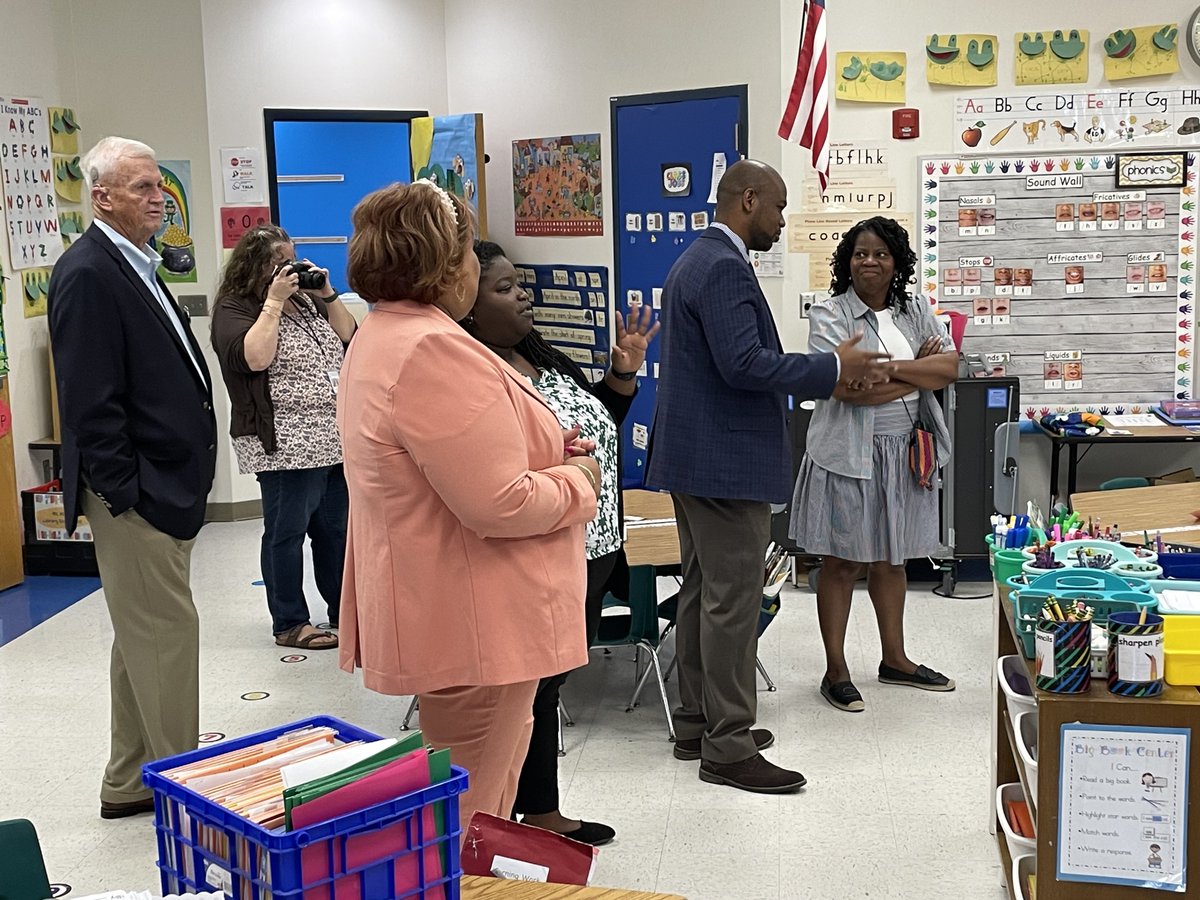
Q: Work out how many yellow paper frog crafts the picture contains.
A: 8